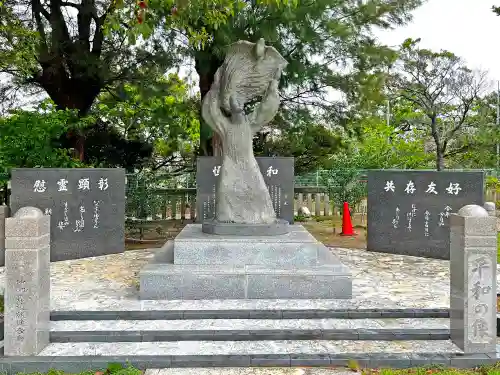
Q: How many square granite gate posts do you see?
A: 2